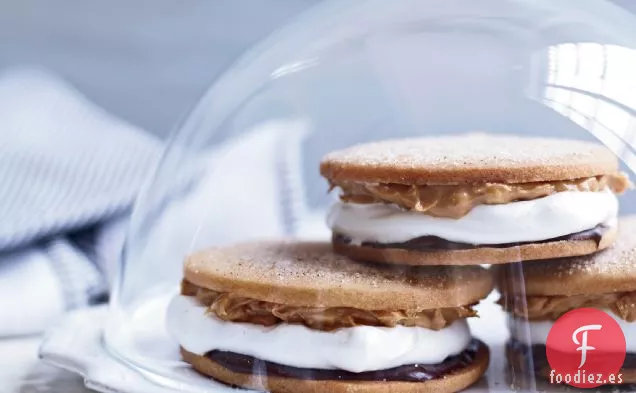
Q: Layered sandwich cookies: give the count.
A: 3